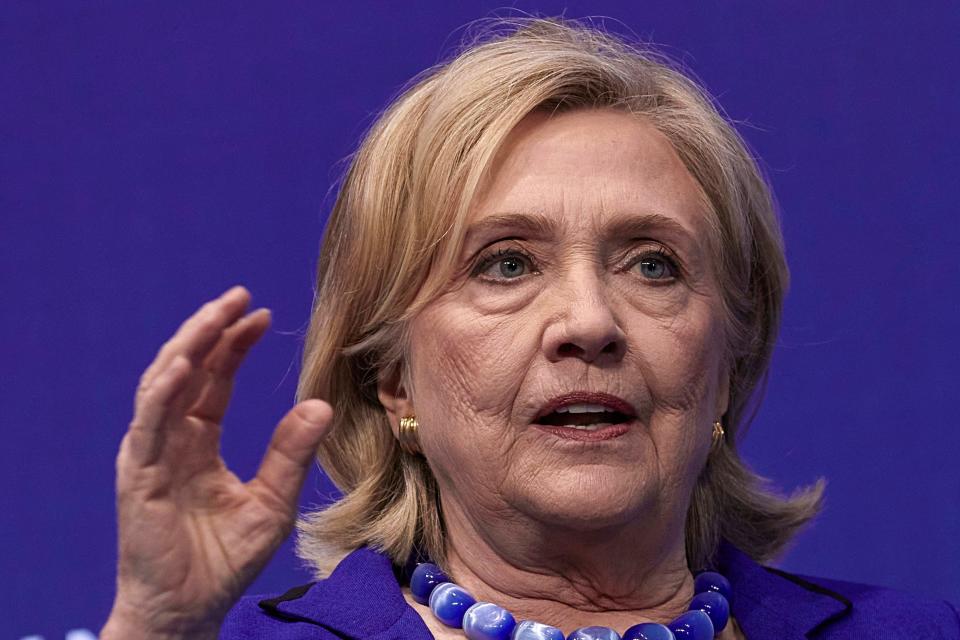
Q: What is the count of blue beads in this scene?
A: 9